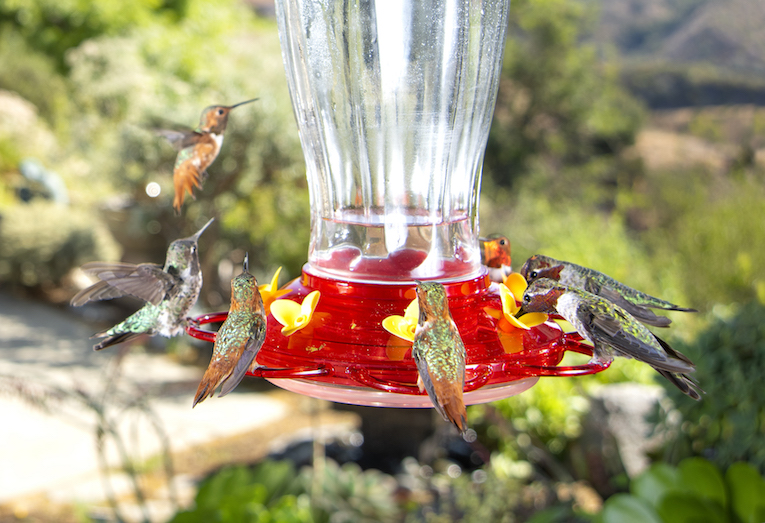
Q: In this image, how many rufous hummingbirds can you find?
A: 4